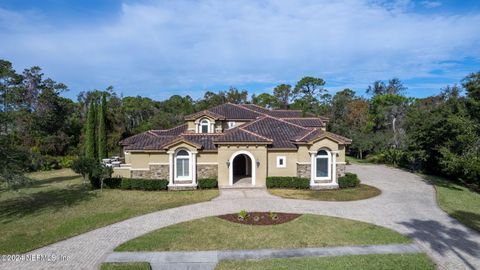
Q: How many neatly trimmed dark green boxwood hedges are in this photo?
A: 4